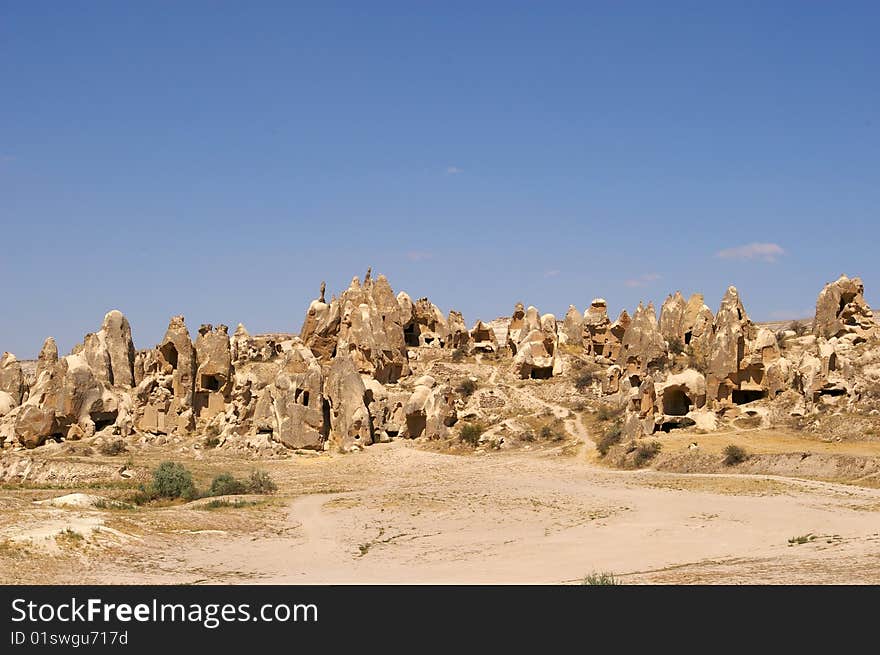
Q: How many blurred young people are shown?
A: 0